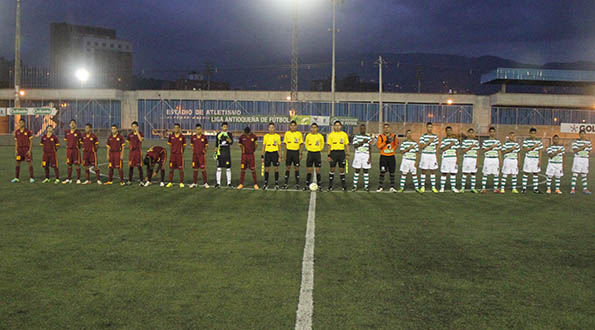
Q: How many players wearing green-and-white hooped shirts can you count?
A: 10